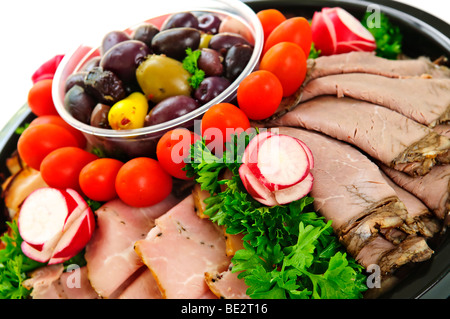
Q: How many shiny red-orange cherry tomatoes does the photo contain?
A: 12